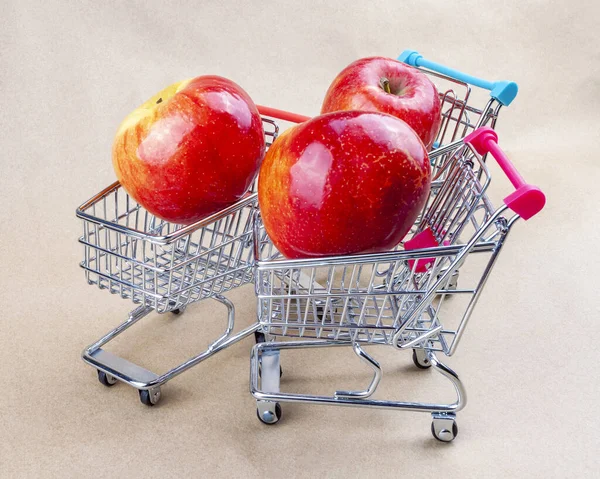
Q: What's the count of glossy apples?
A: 3